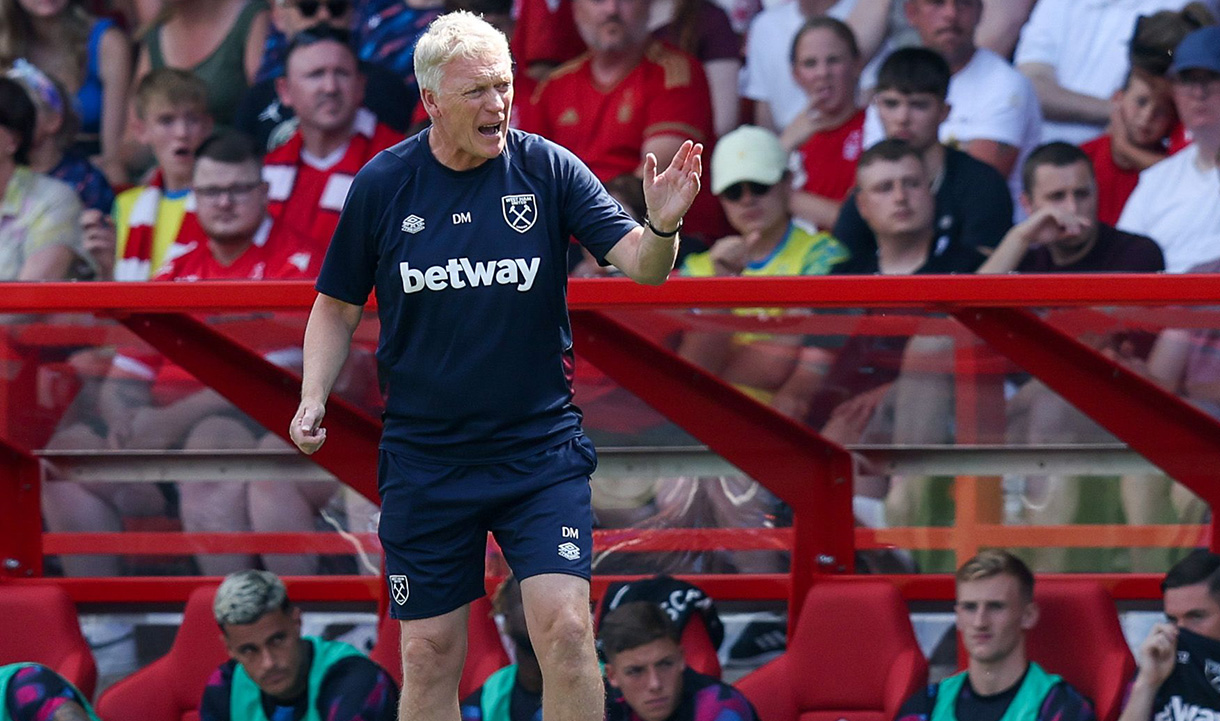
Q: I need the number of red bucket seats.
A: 6